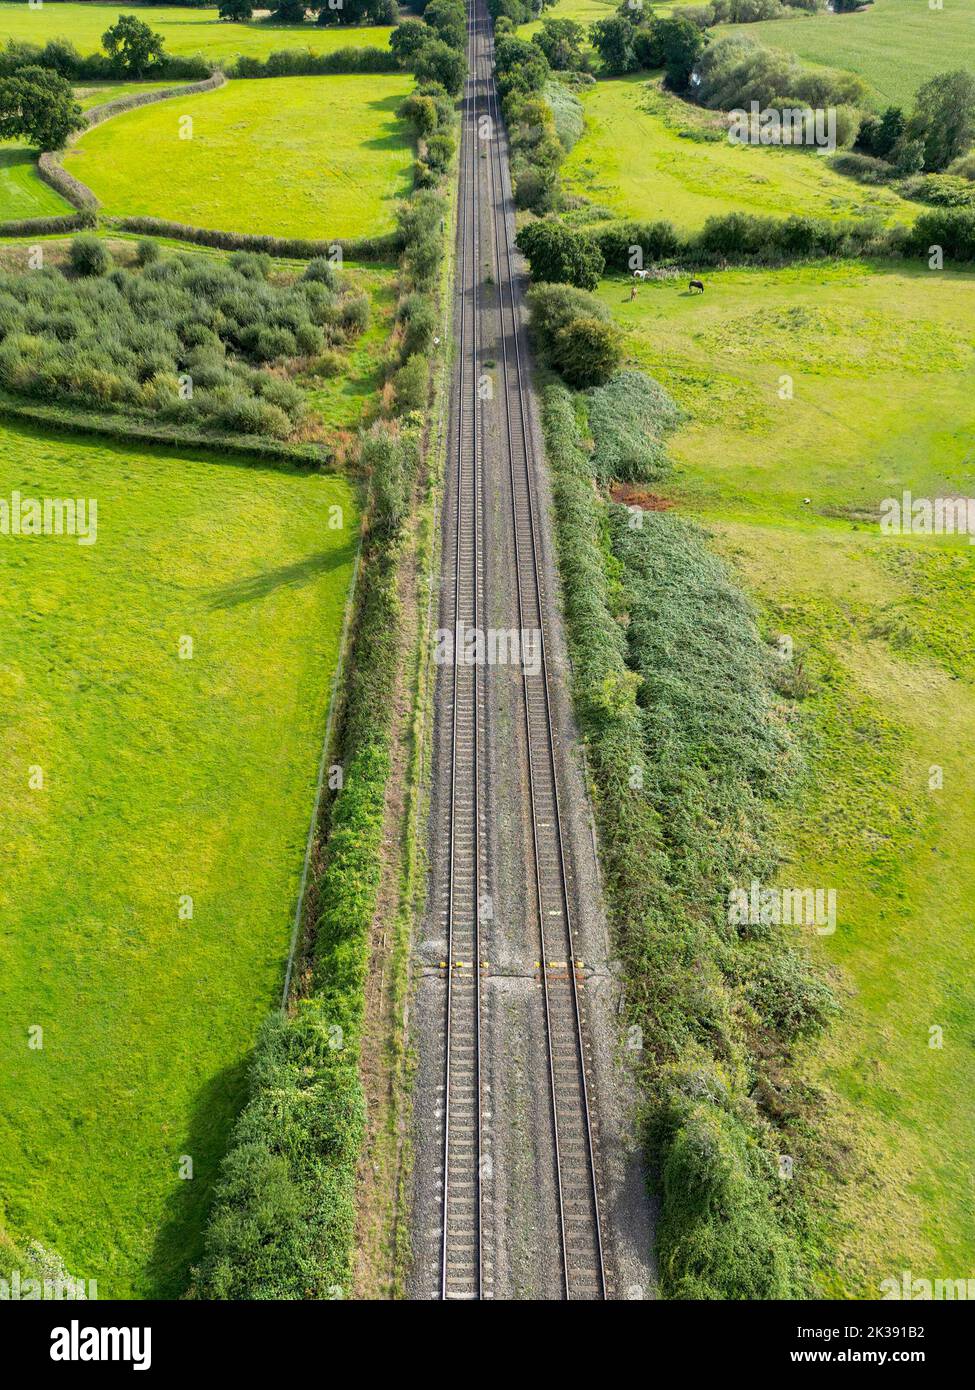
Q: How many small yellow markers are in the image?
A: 6